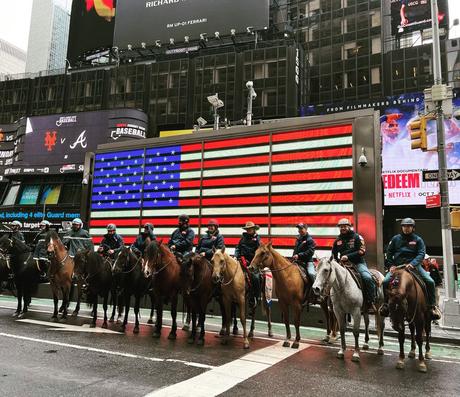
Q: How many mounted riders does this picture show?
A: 11